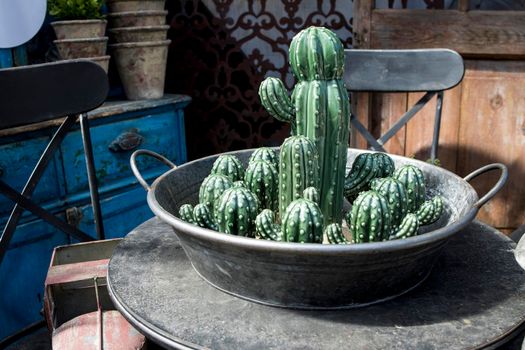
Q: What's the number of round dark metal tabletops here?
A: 1